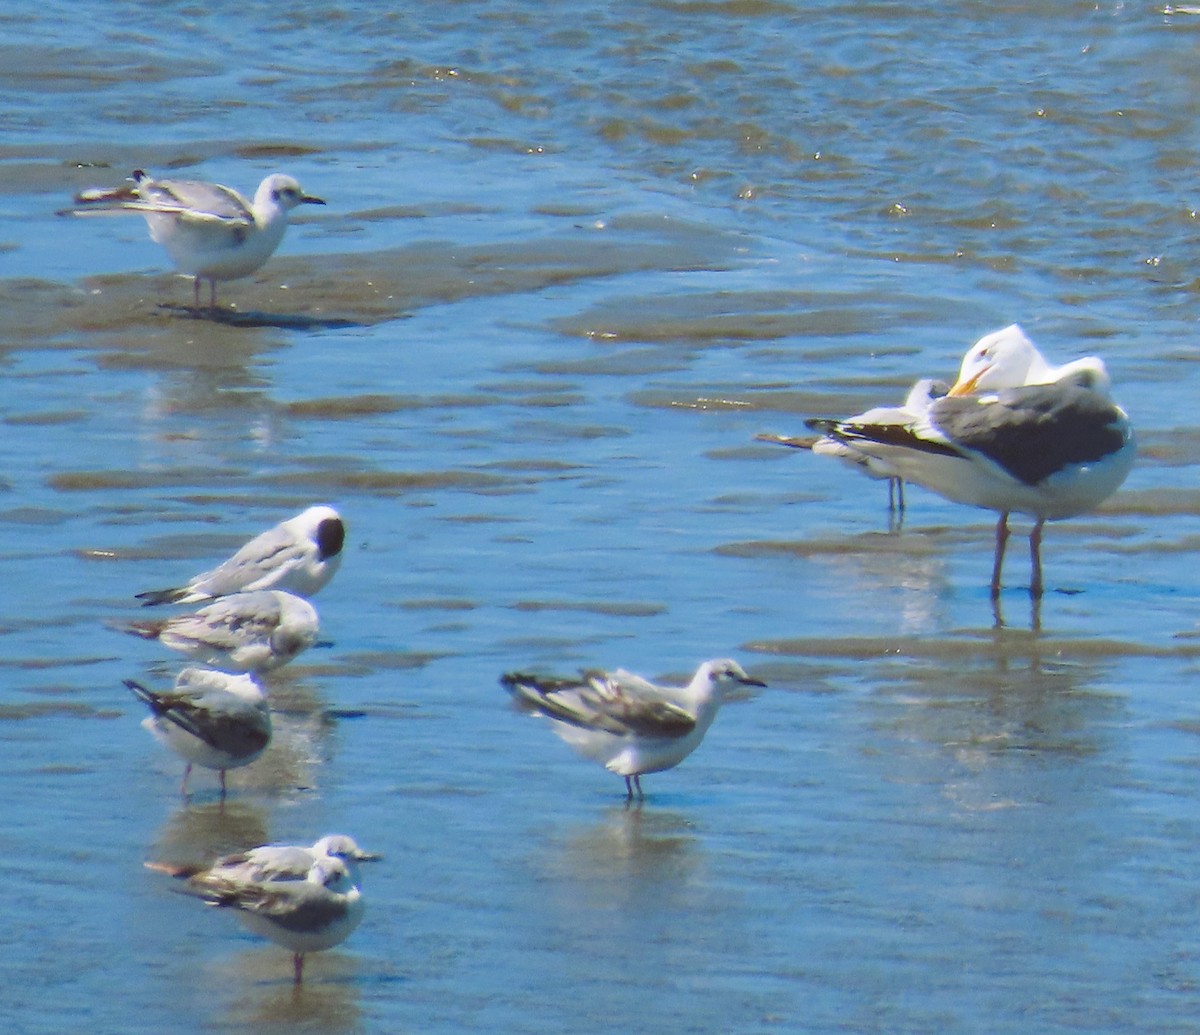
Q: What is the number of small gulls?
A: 8